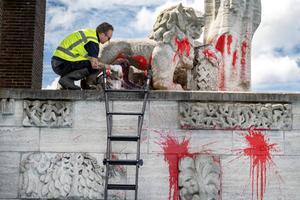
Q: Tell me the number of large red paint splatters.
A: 2